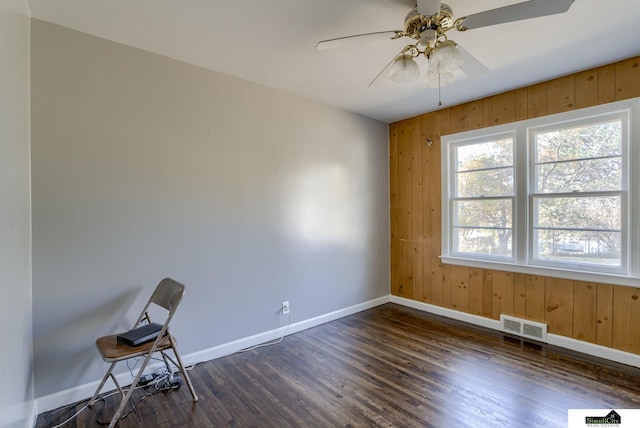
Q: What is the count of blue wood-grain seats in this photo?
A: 0